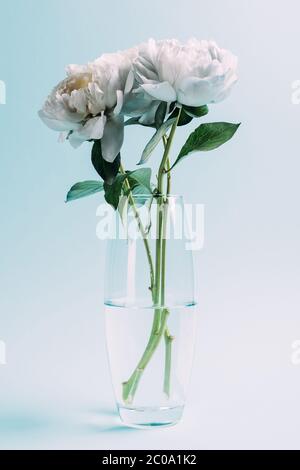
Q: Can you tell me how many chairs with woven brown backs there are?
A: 0